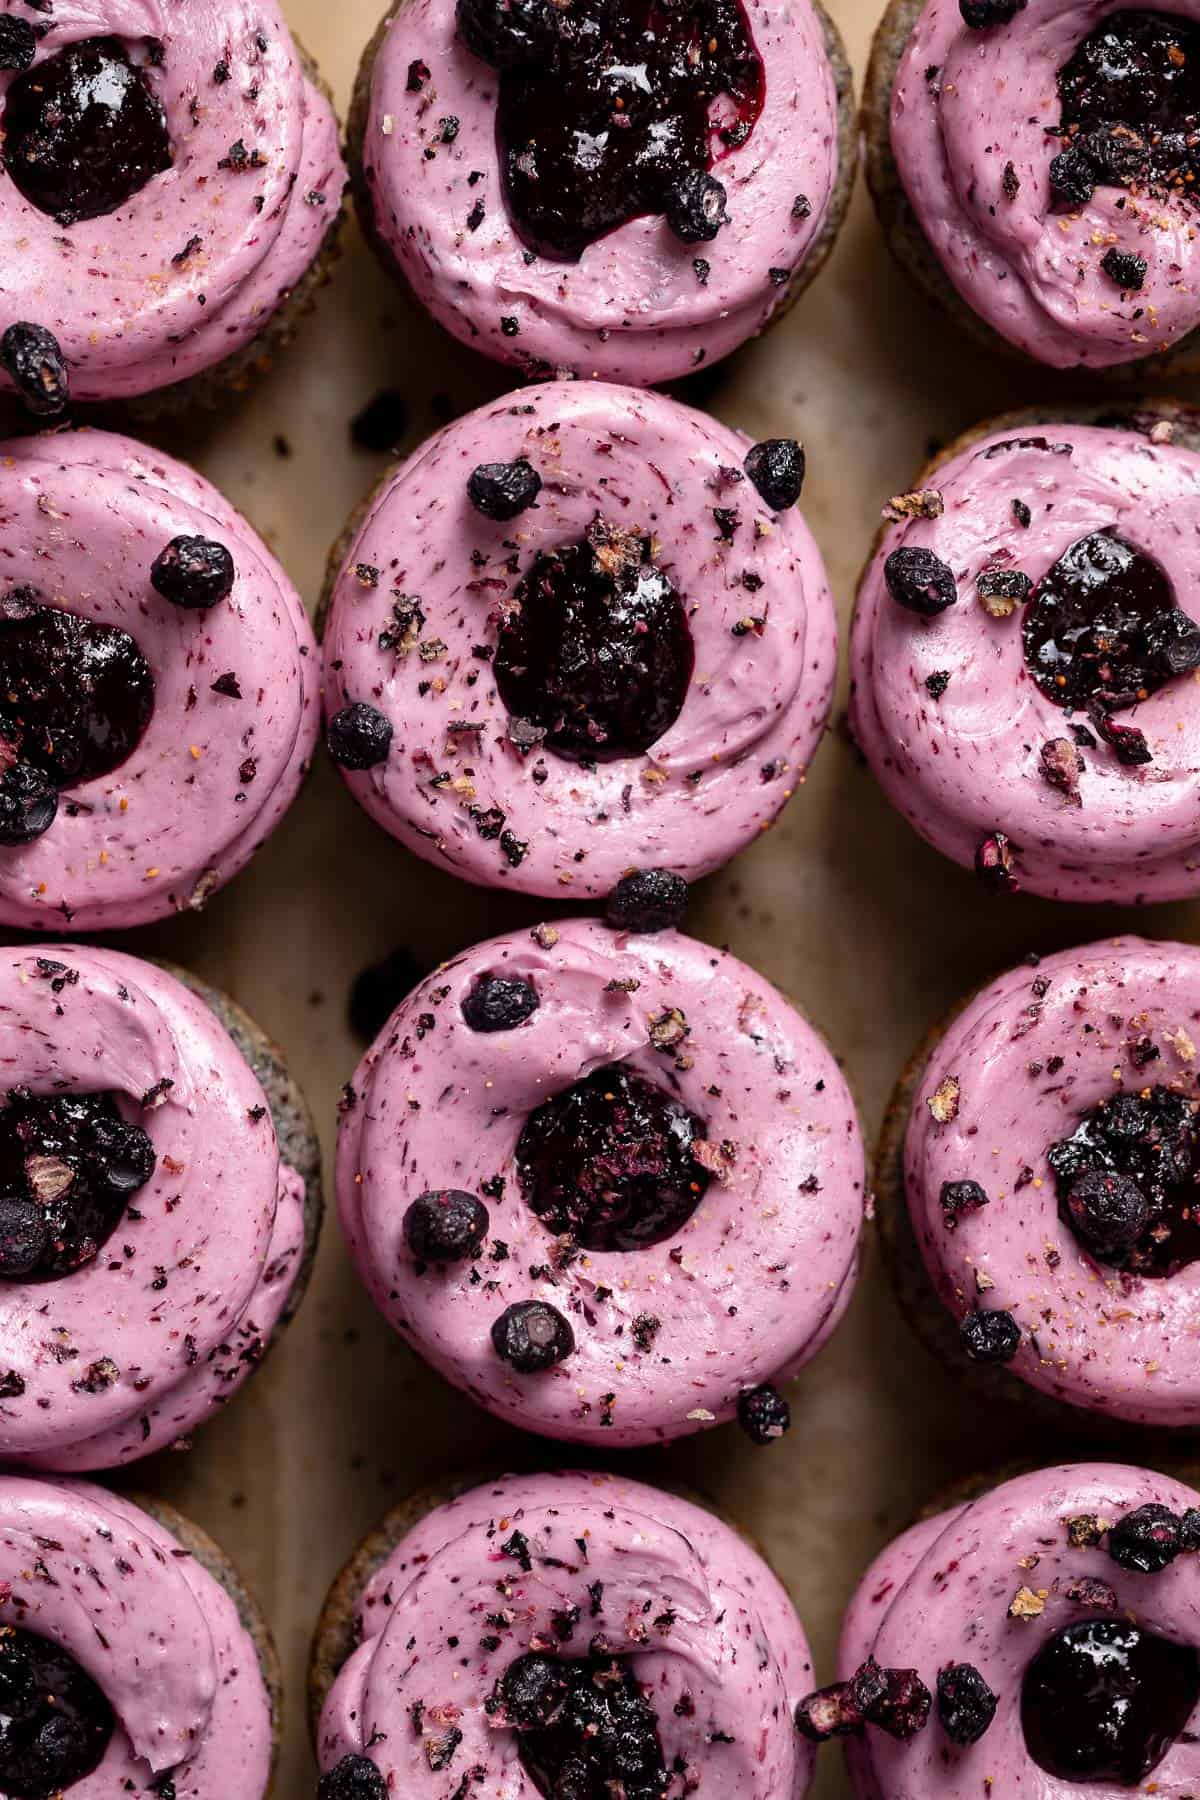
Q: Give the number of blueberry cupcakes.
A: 12